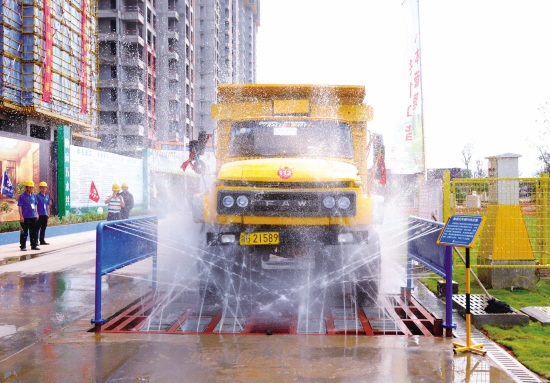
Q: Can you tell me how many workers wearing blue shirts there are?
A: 2